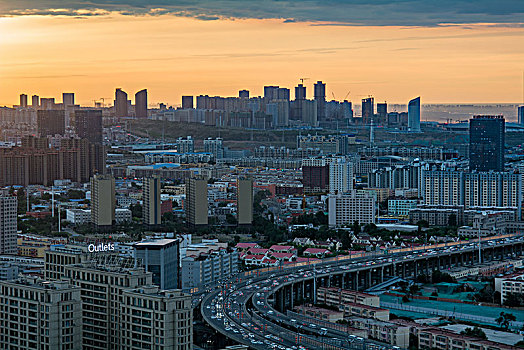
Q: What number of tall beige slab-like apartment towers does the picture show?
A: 4